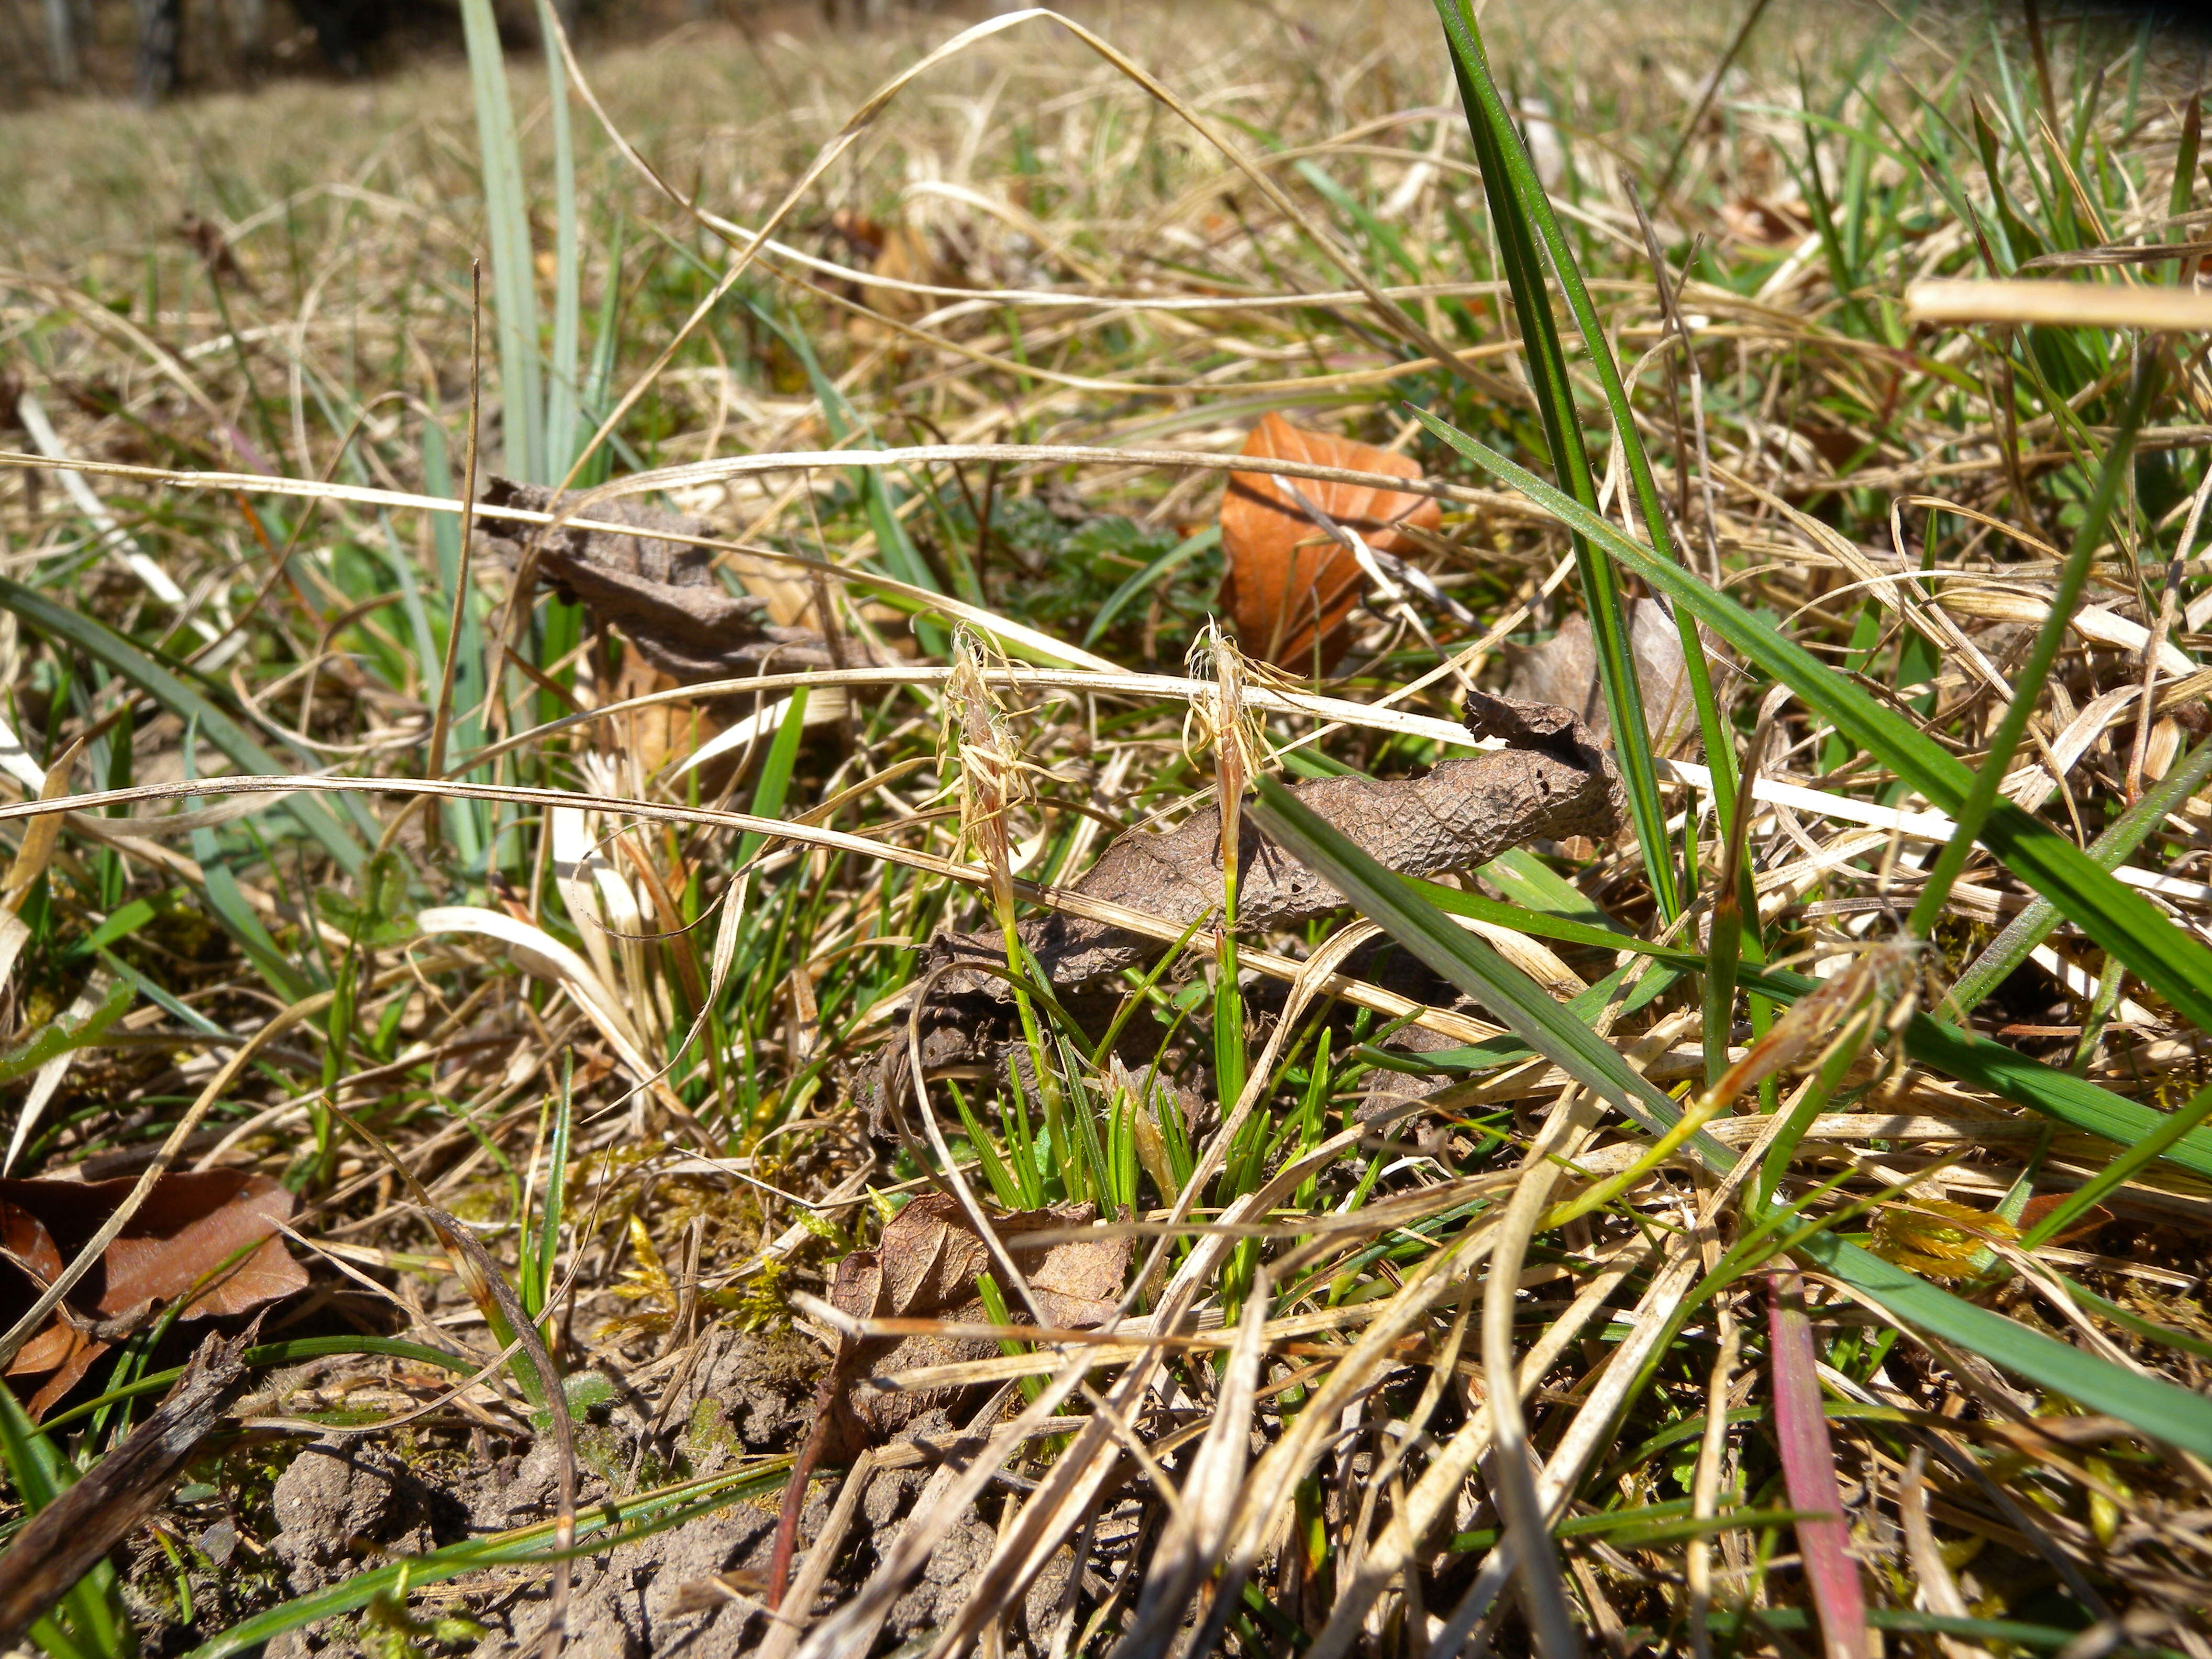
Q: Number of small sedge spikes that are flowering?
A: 3